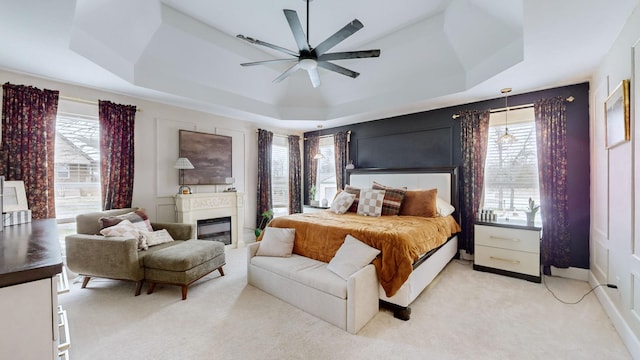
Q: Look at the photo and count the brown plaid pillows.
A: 2